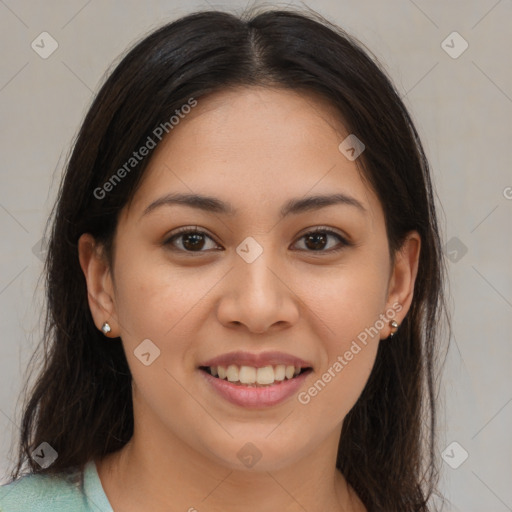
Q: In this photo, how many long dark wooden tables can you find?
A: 0